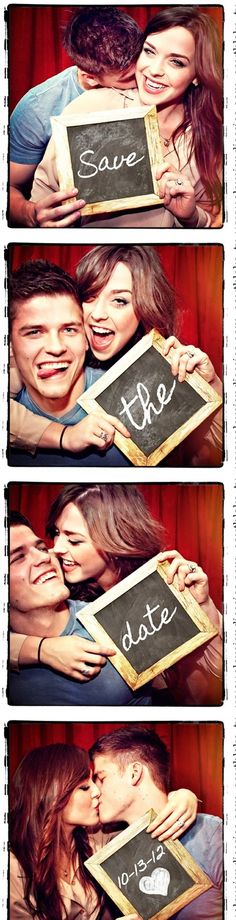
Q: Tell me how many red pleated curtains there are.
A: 4